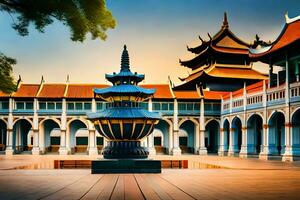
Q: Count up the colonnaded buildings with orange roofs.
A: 2